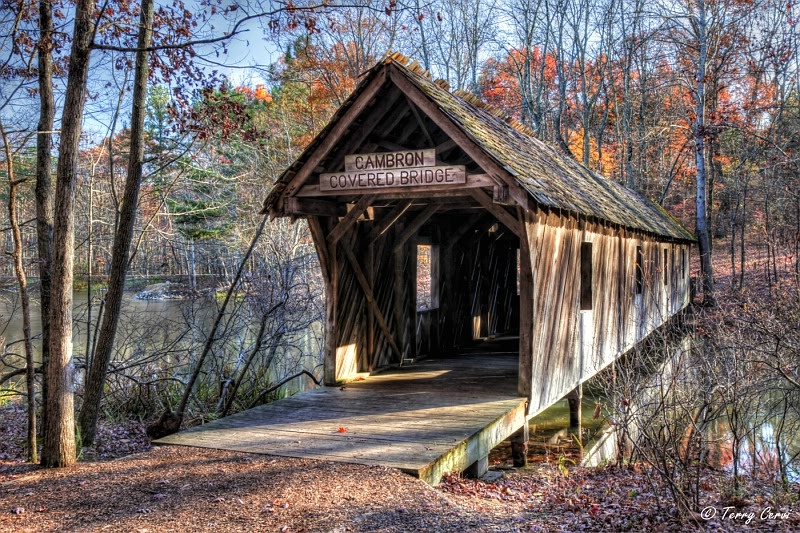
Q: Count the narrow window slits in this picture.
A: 4